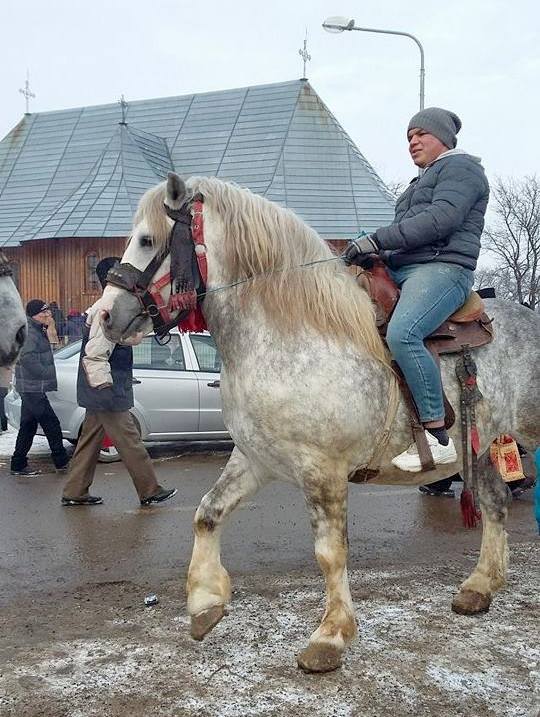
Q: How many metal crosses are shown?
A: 3